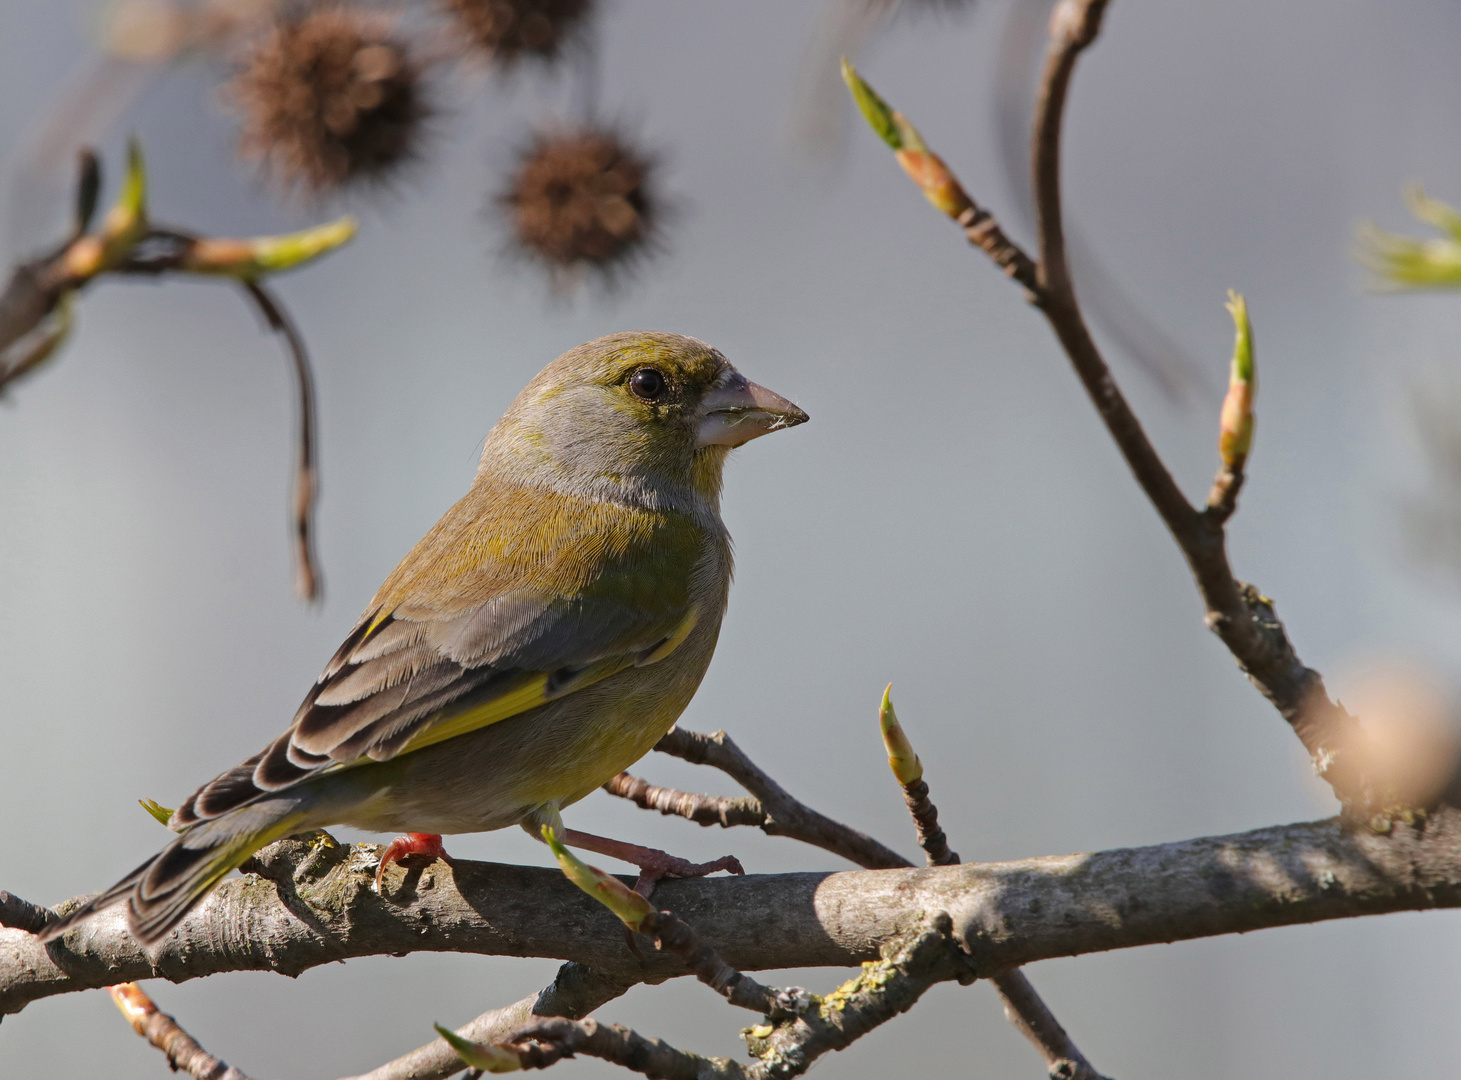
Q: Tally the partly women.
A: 0